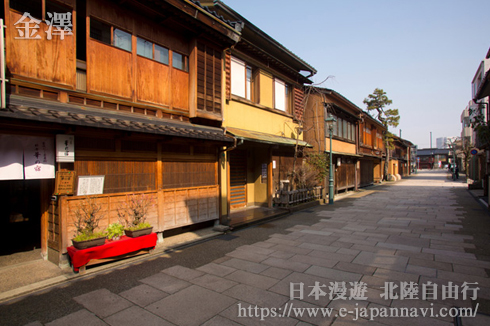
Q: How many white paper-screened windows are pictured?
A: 2